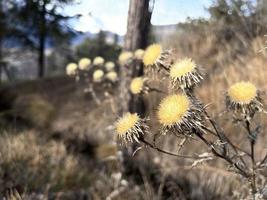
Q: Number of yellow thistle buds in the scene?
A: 14